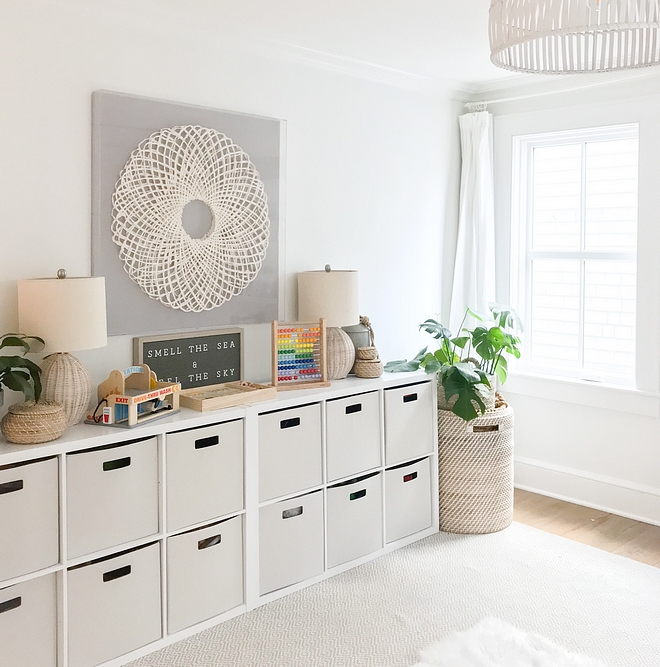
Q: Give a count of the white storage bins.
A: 12